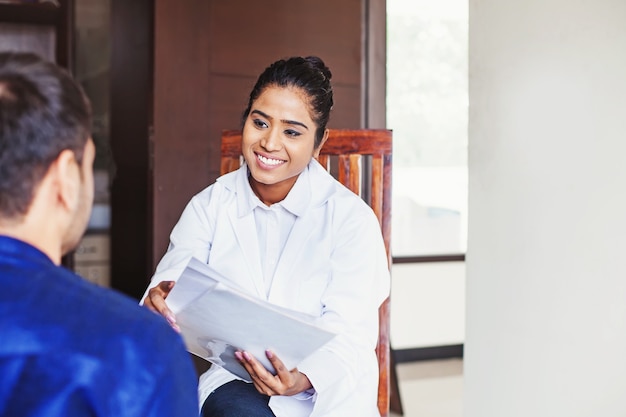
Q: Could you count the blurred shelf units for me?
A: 1